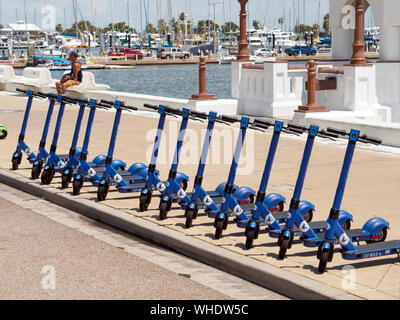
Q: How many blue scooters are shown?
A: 13